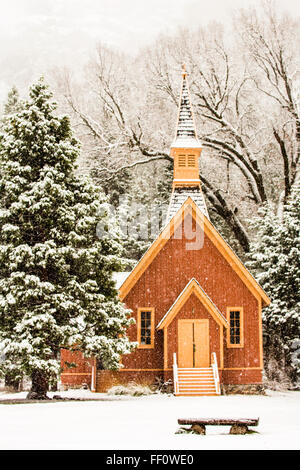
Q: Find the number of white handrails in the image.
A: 2